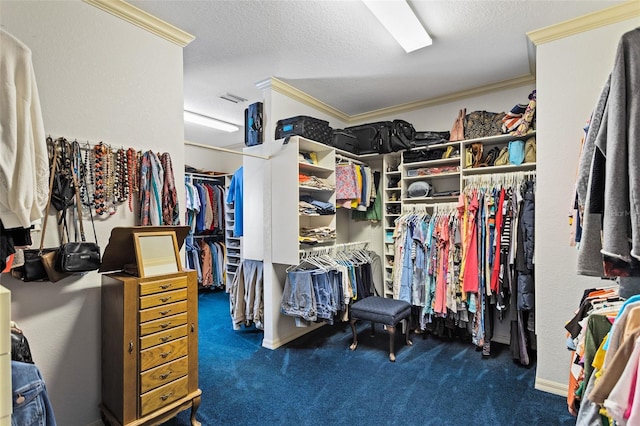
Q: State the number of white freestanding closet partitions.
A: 1